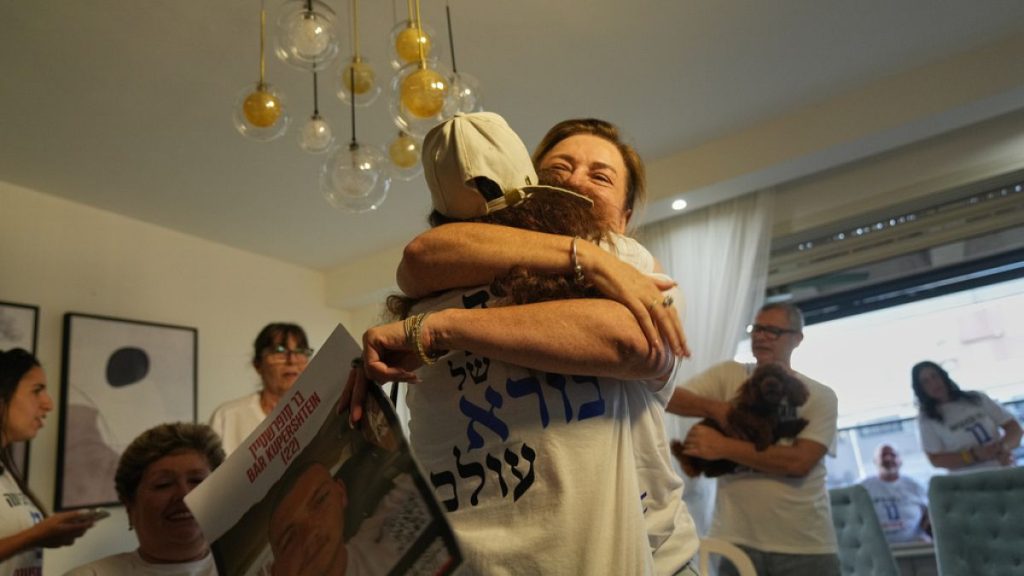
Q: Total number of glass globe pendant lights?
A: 9